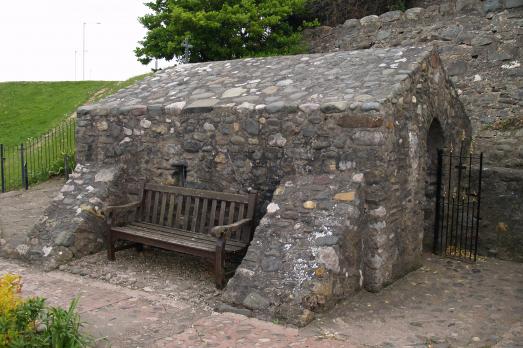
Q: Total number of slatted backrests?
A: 1